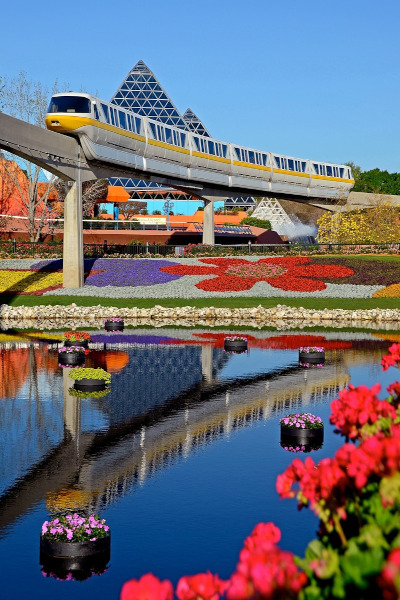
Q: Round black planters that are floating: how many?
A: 8